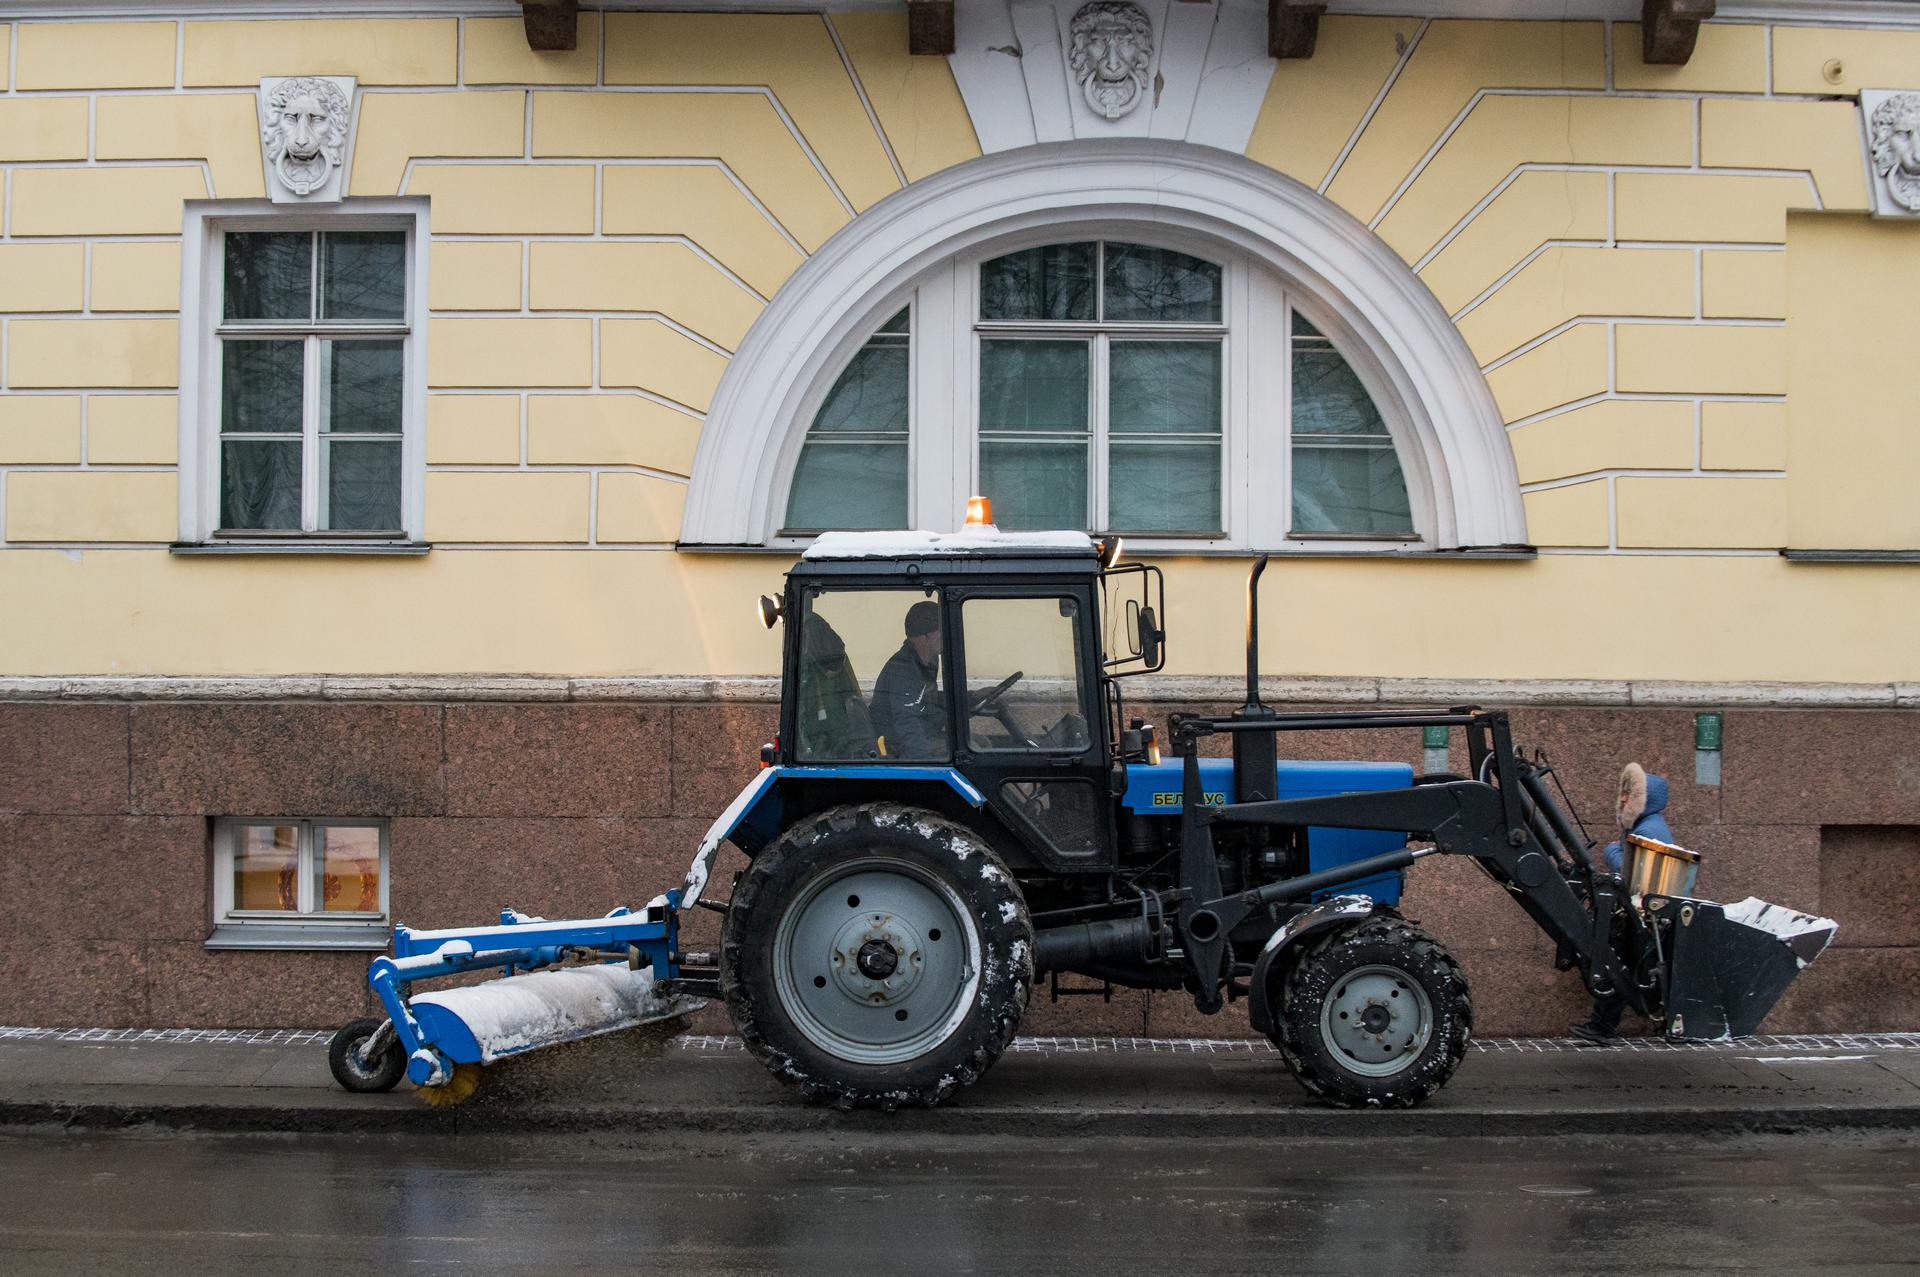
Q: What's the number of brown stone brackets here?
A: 4